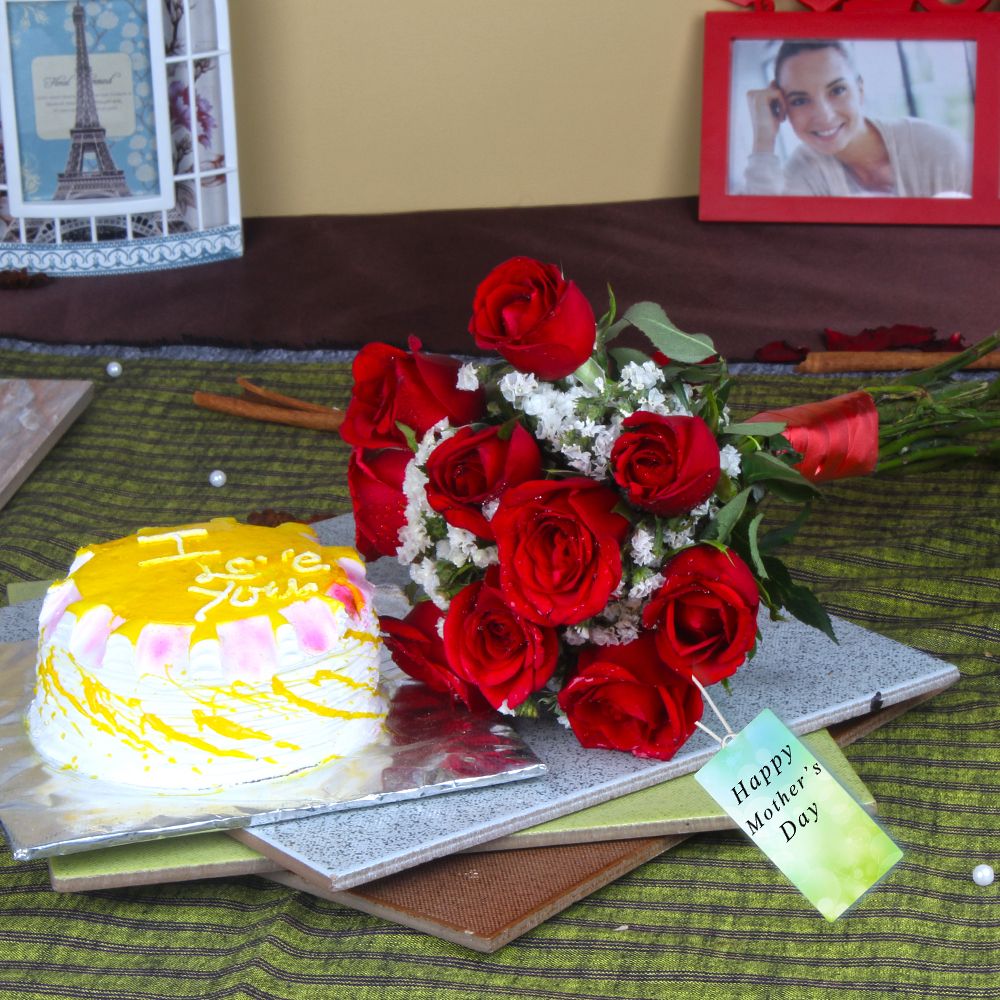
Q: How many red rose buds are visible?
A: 10